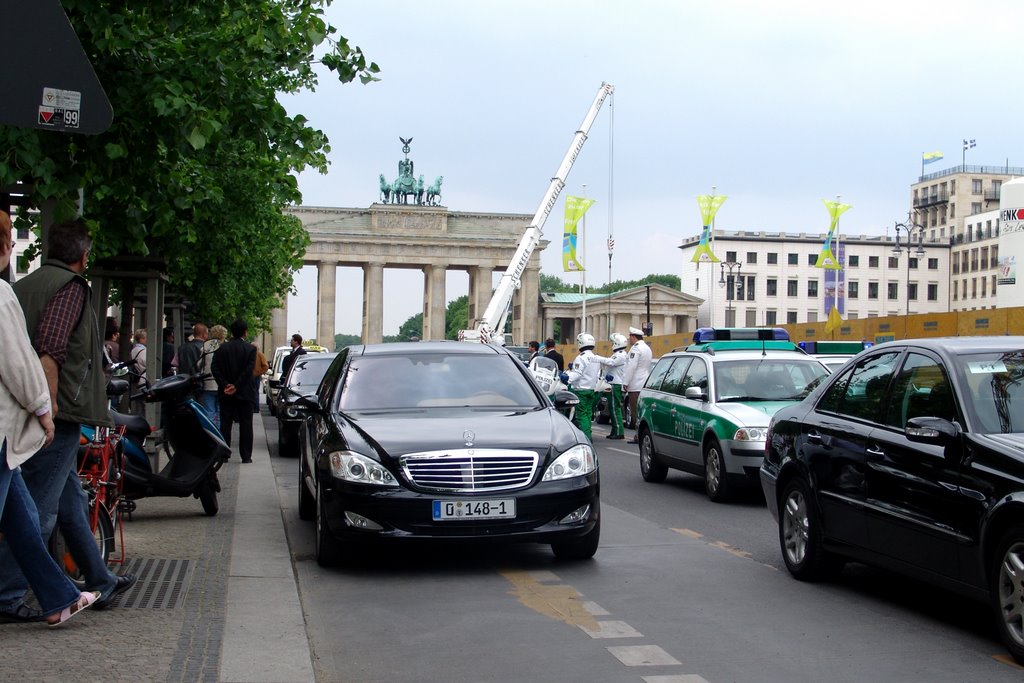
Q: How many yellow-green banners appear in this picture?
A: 3